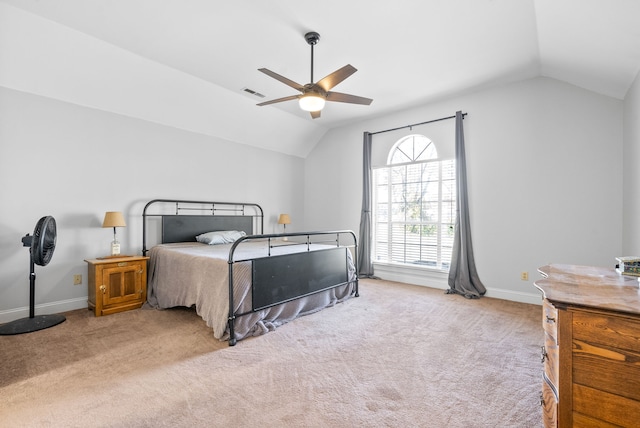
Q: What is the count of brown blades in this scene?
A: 5